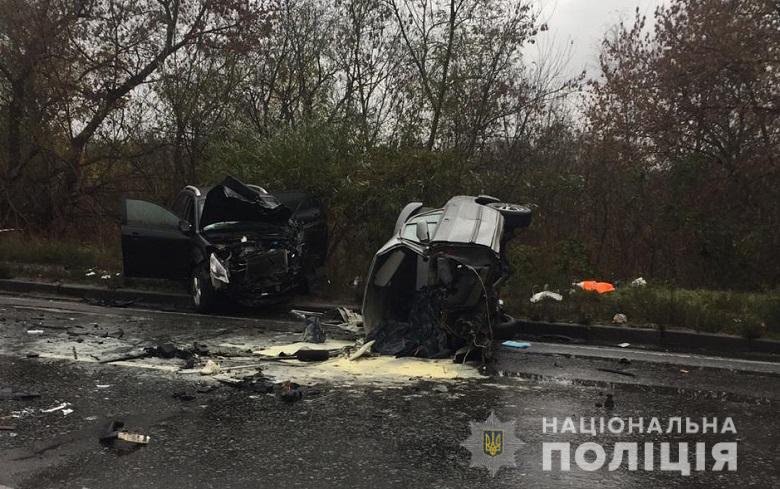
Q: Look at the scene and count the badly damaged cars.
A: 2